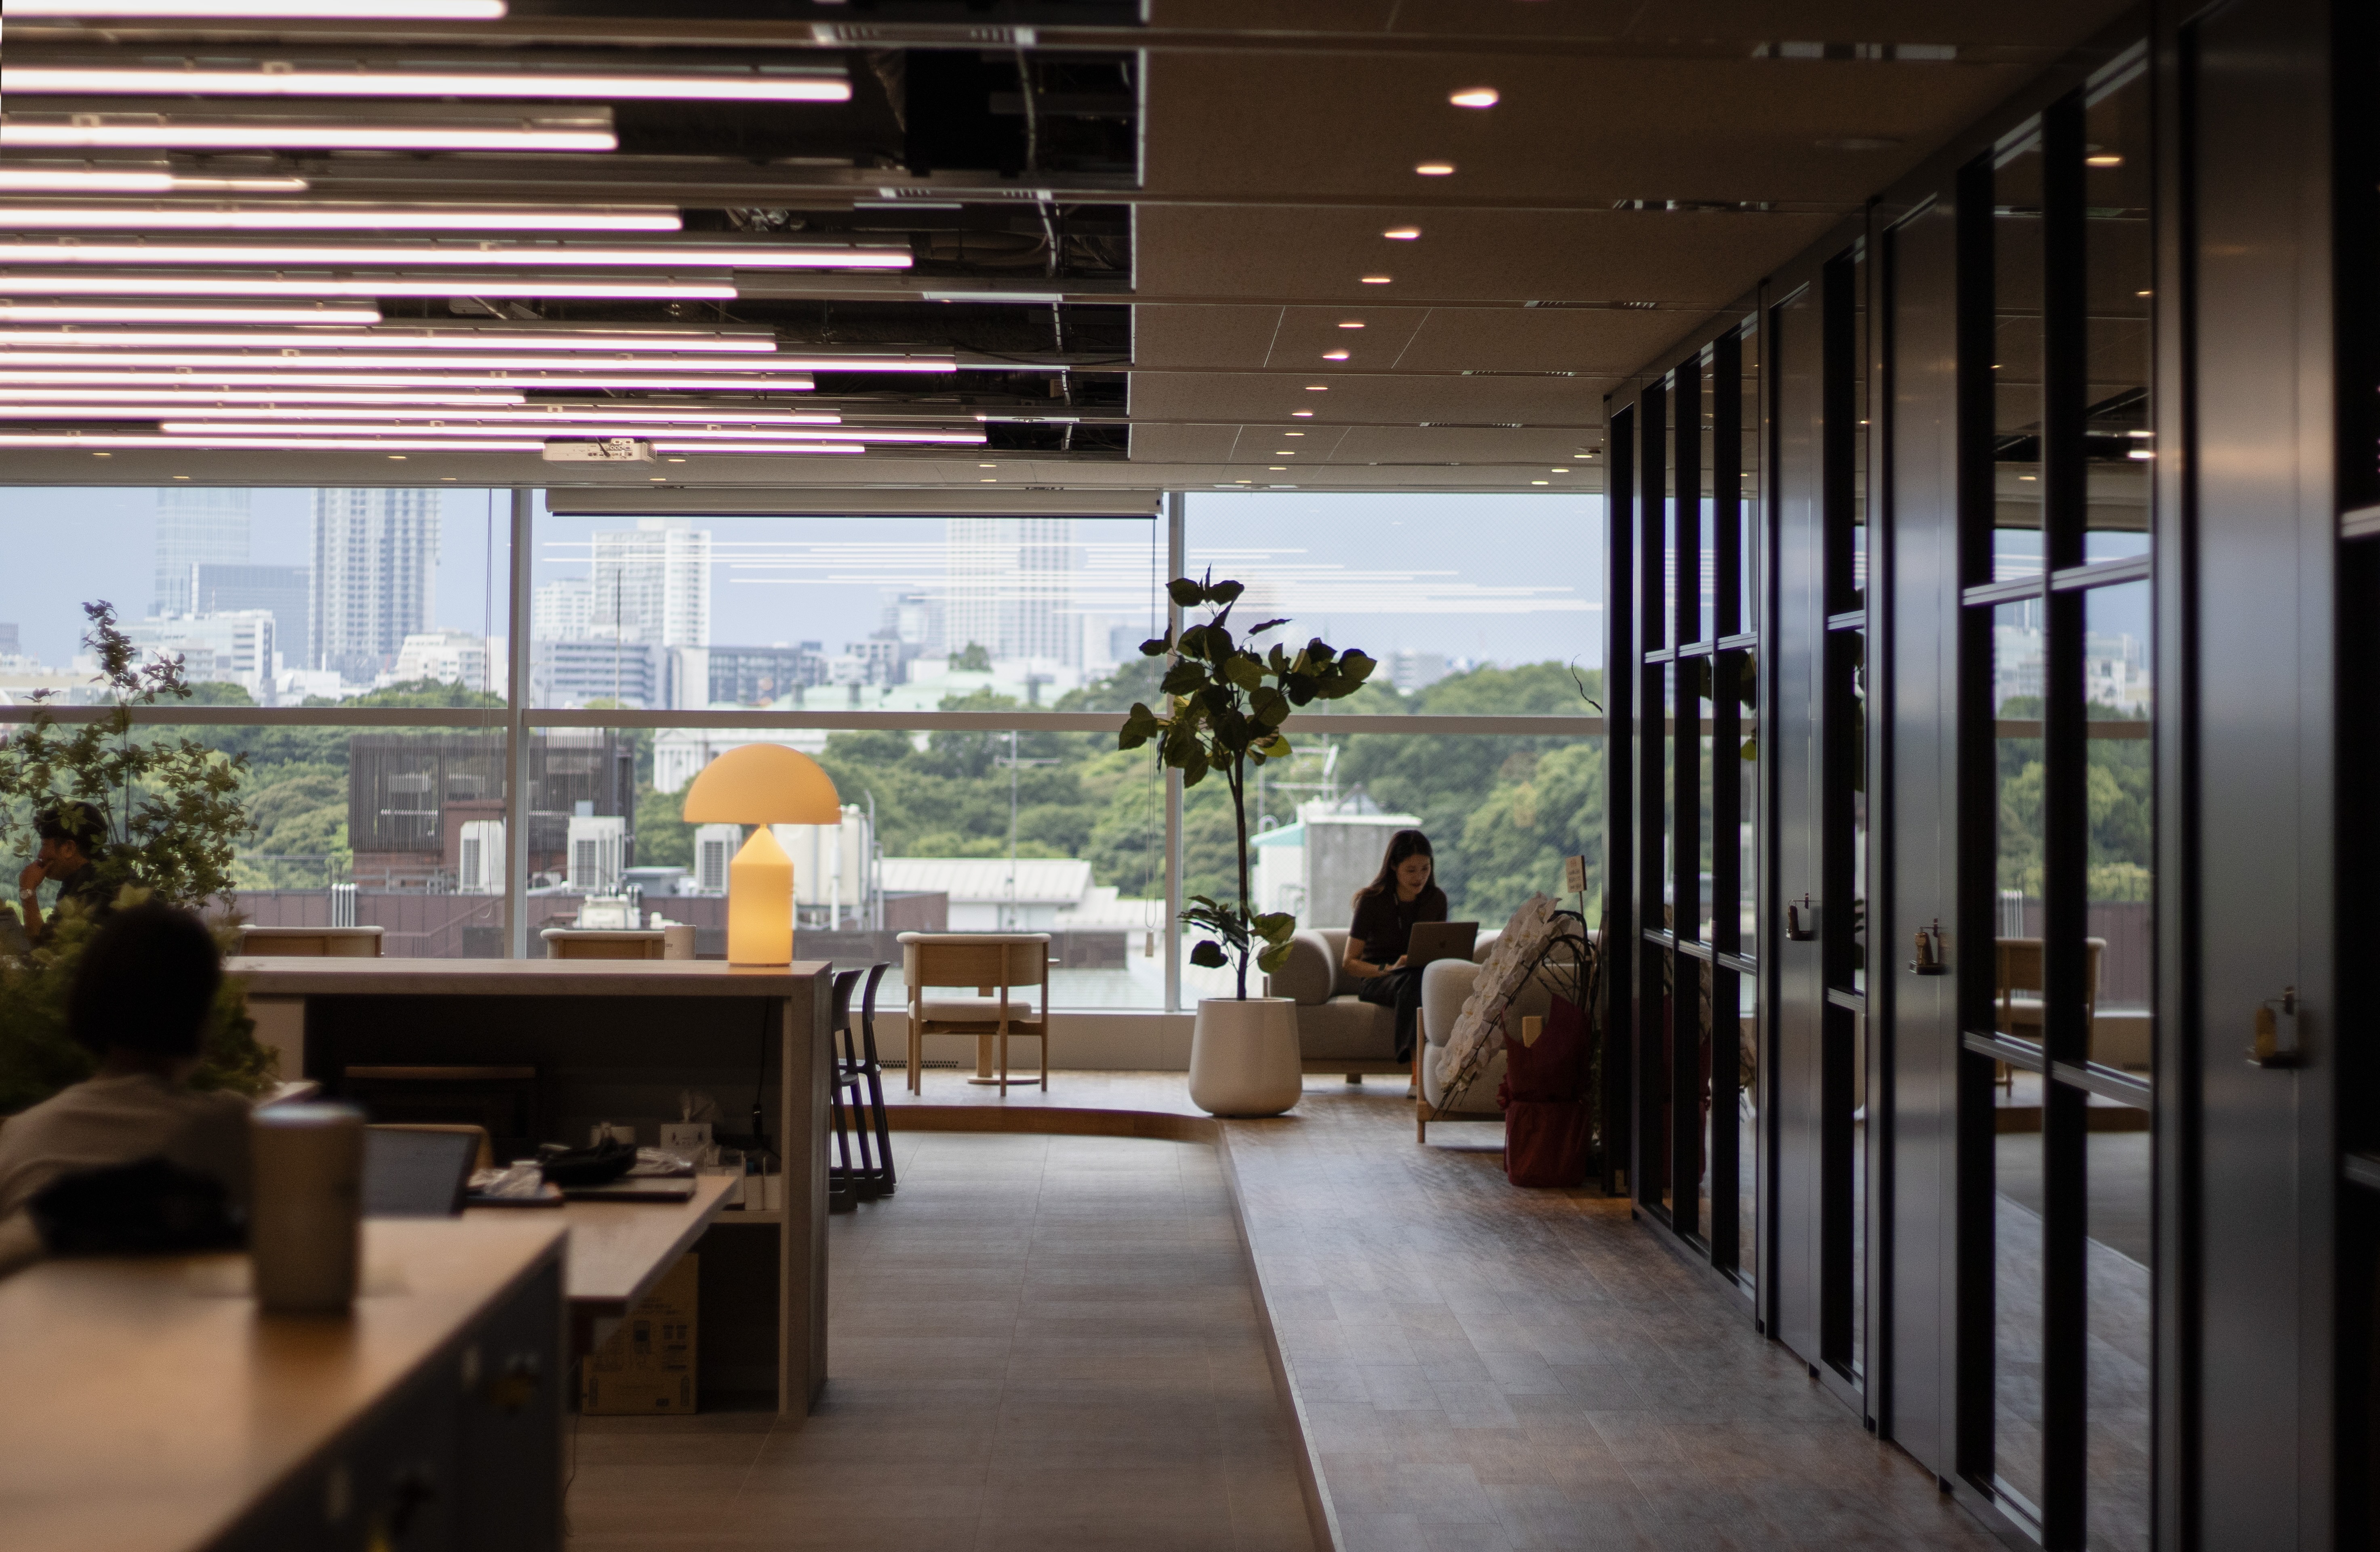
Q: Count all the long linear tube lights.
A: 15